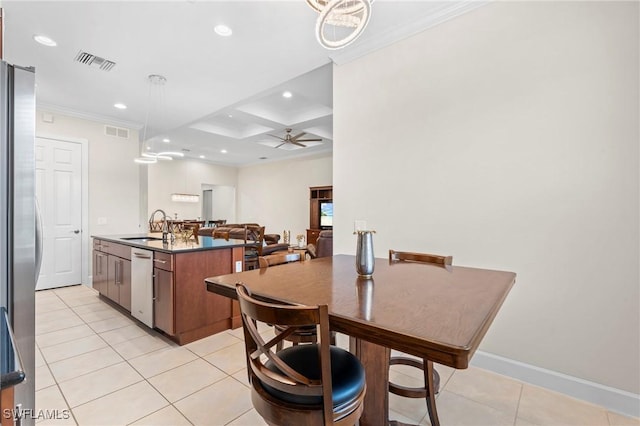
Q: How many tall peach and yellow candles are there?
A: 0